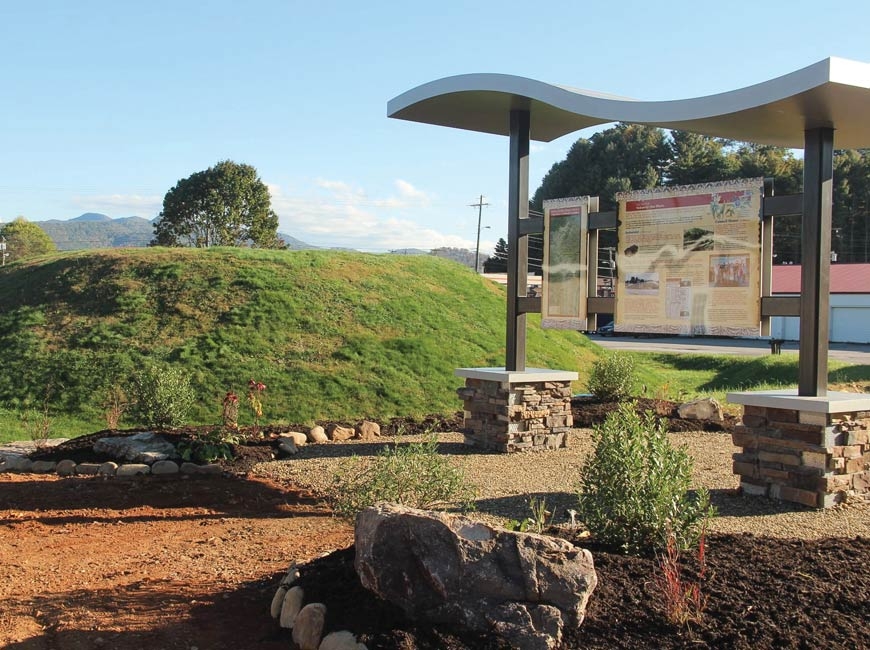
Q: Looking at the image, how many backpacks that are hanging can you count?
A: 0